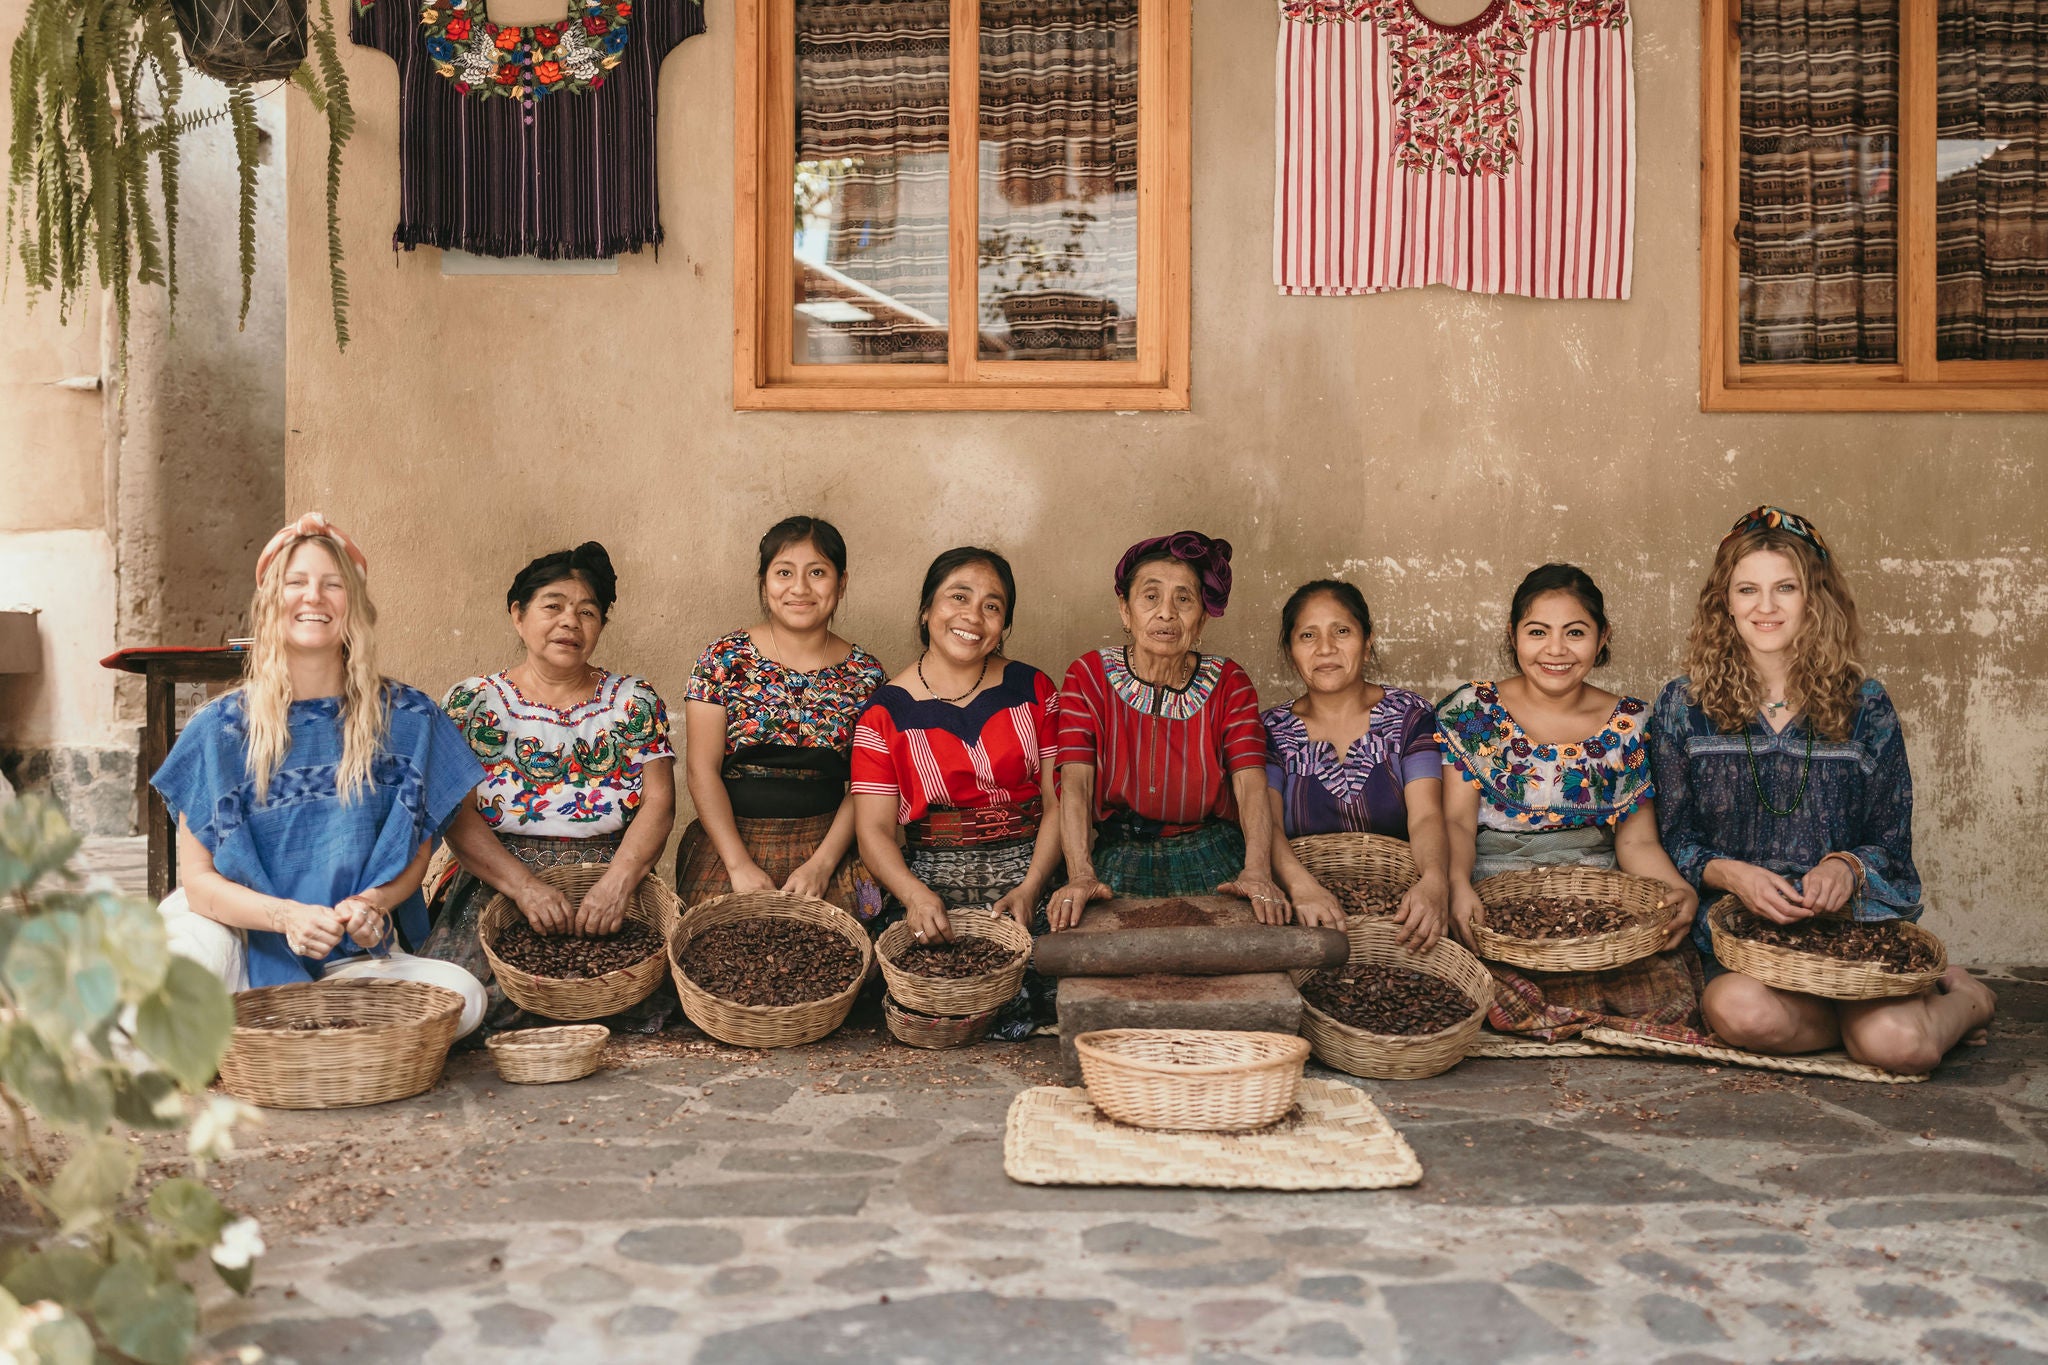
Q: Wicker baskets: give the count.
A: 11